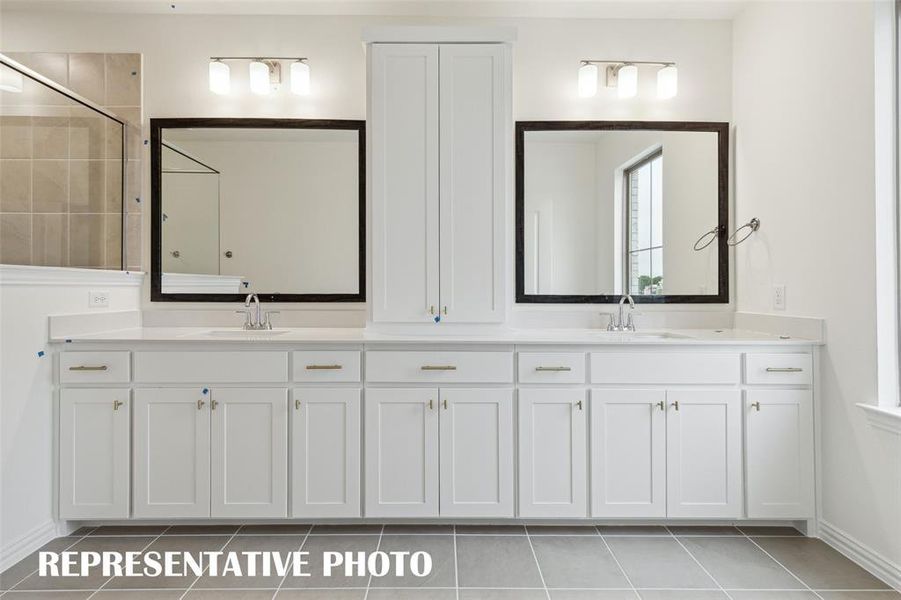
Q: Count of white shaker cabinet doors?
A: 12